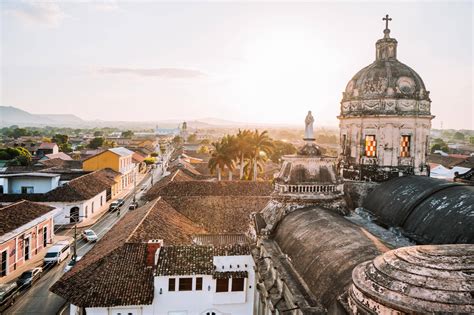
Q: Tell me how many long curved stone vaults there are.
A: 2